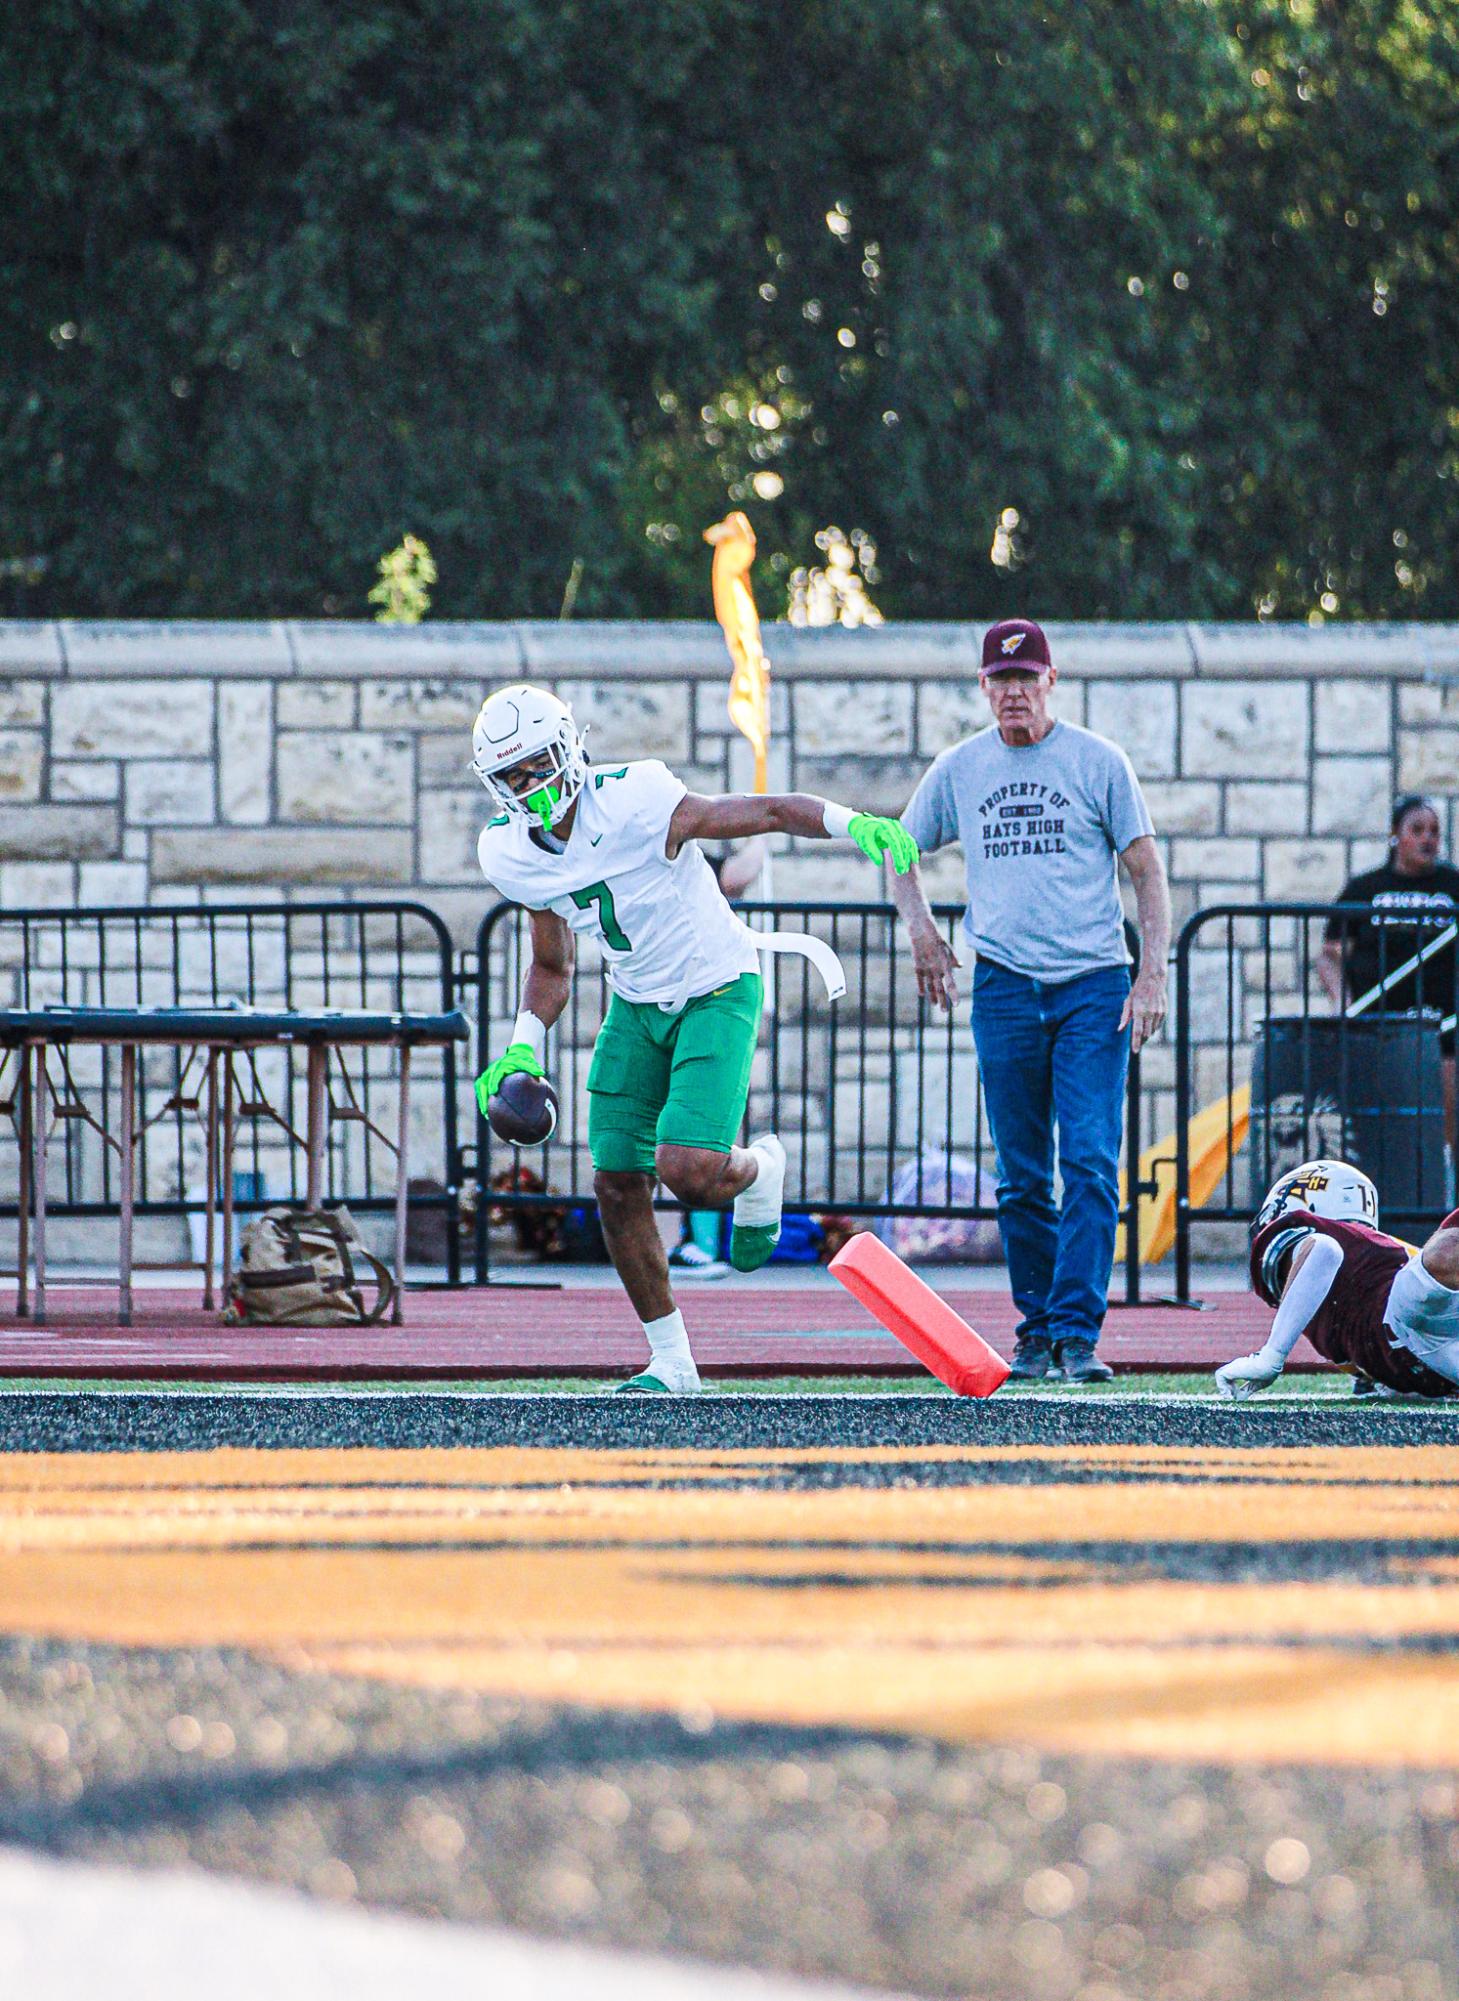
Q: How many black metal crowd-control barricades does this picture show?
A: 3